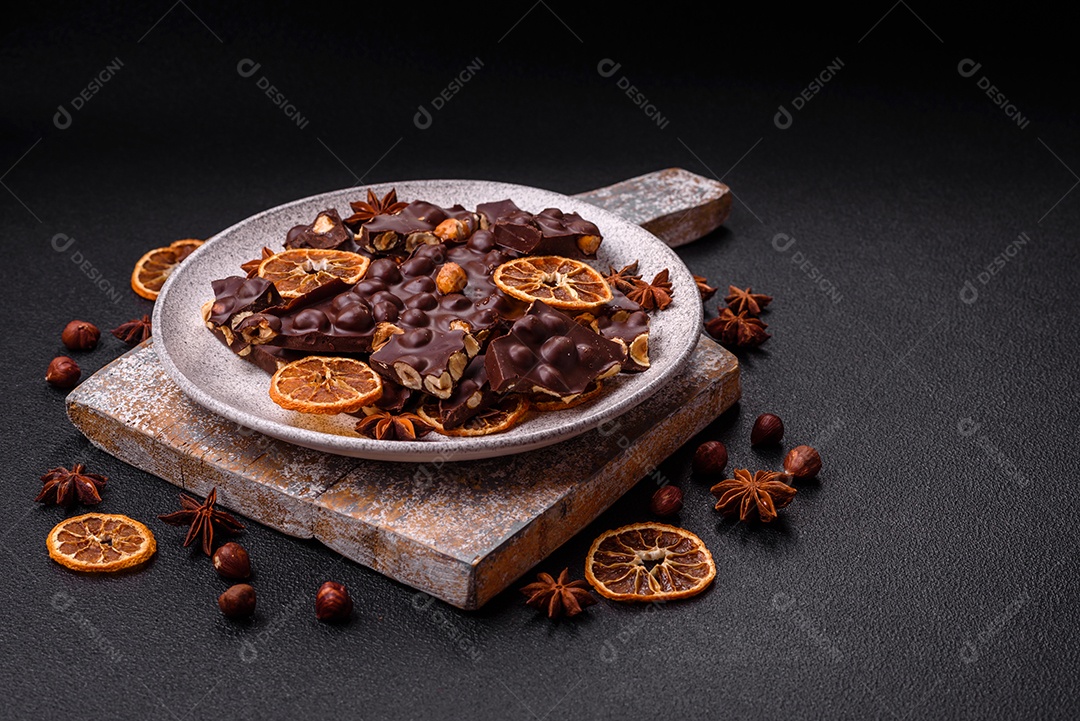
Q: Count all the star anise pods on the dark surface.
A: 8